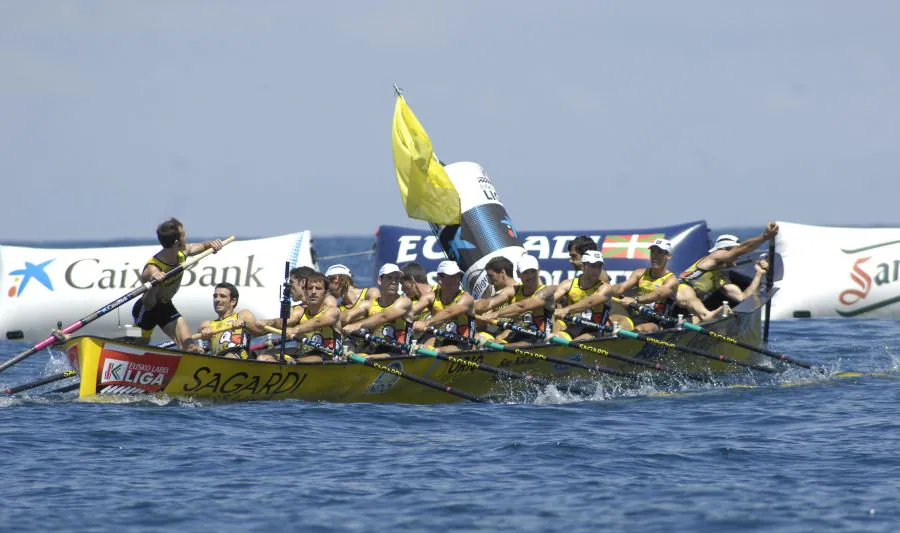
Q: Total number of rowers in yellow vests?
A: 14